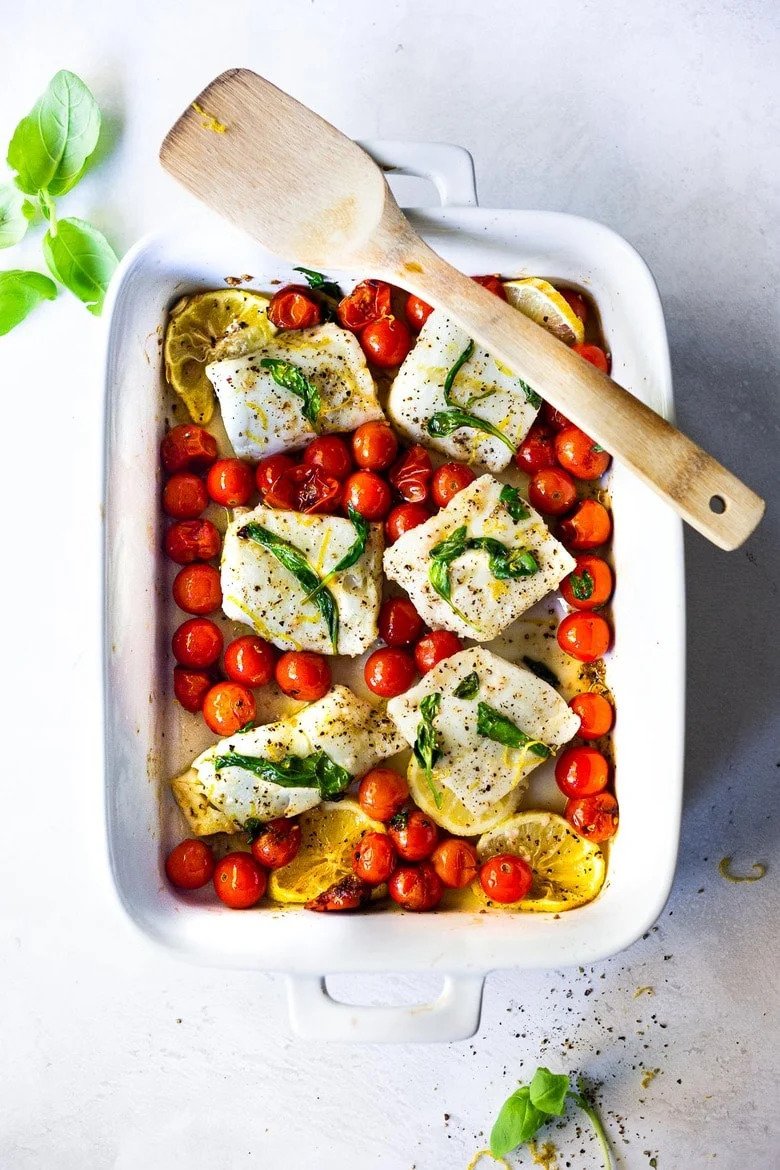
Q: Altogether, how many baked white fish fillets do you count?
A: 6